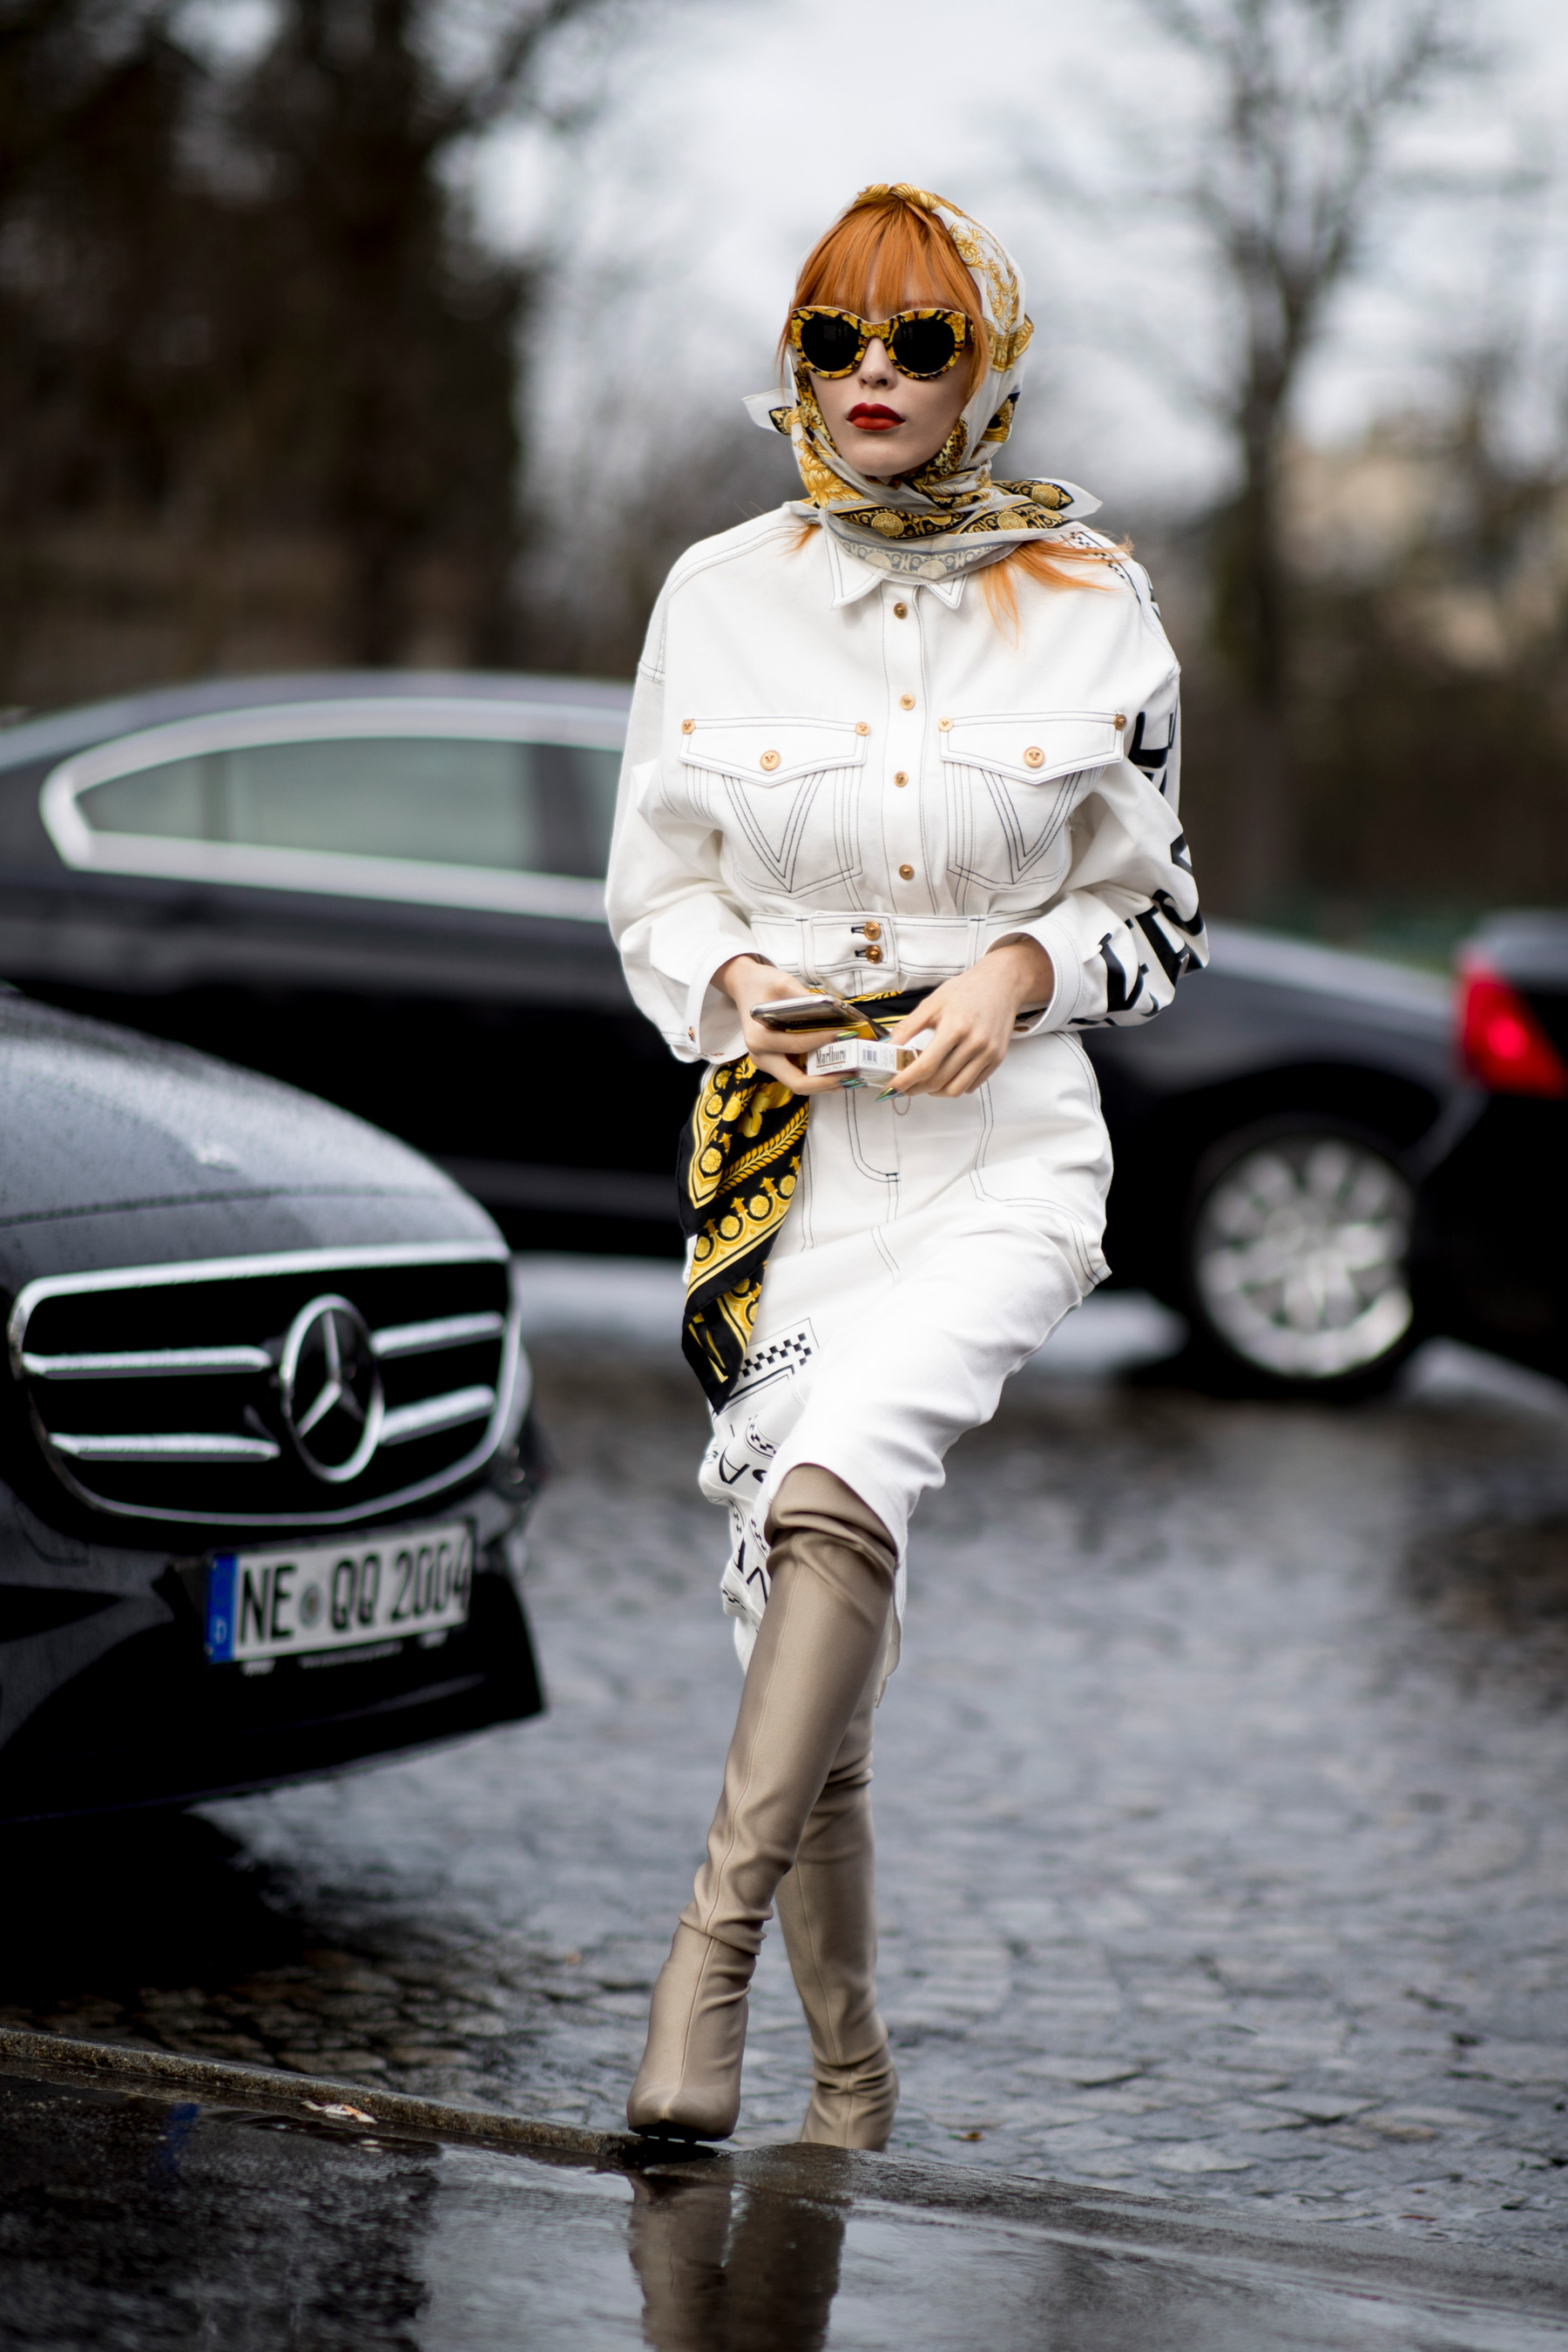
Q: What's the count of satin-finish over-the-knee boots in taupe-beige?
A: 2